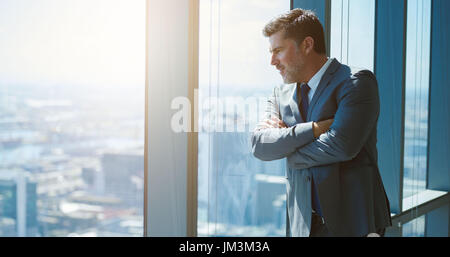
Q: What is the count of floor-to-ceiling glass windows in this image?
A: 4